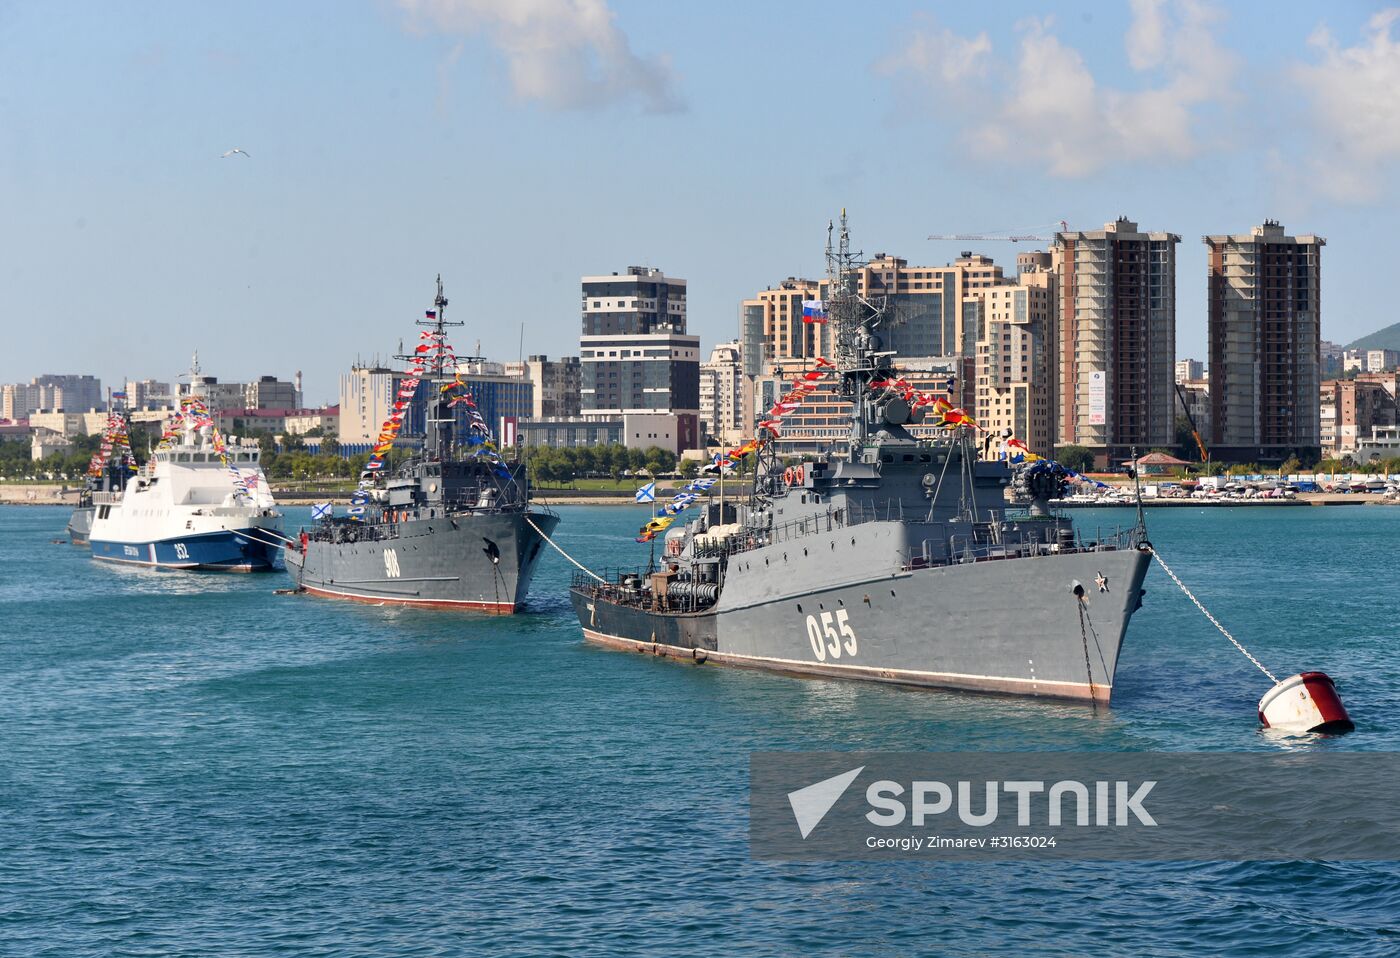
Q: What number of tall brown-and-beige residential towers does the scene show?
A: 2